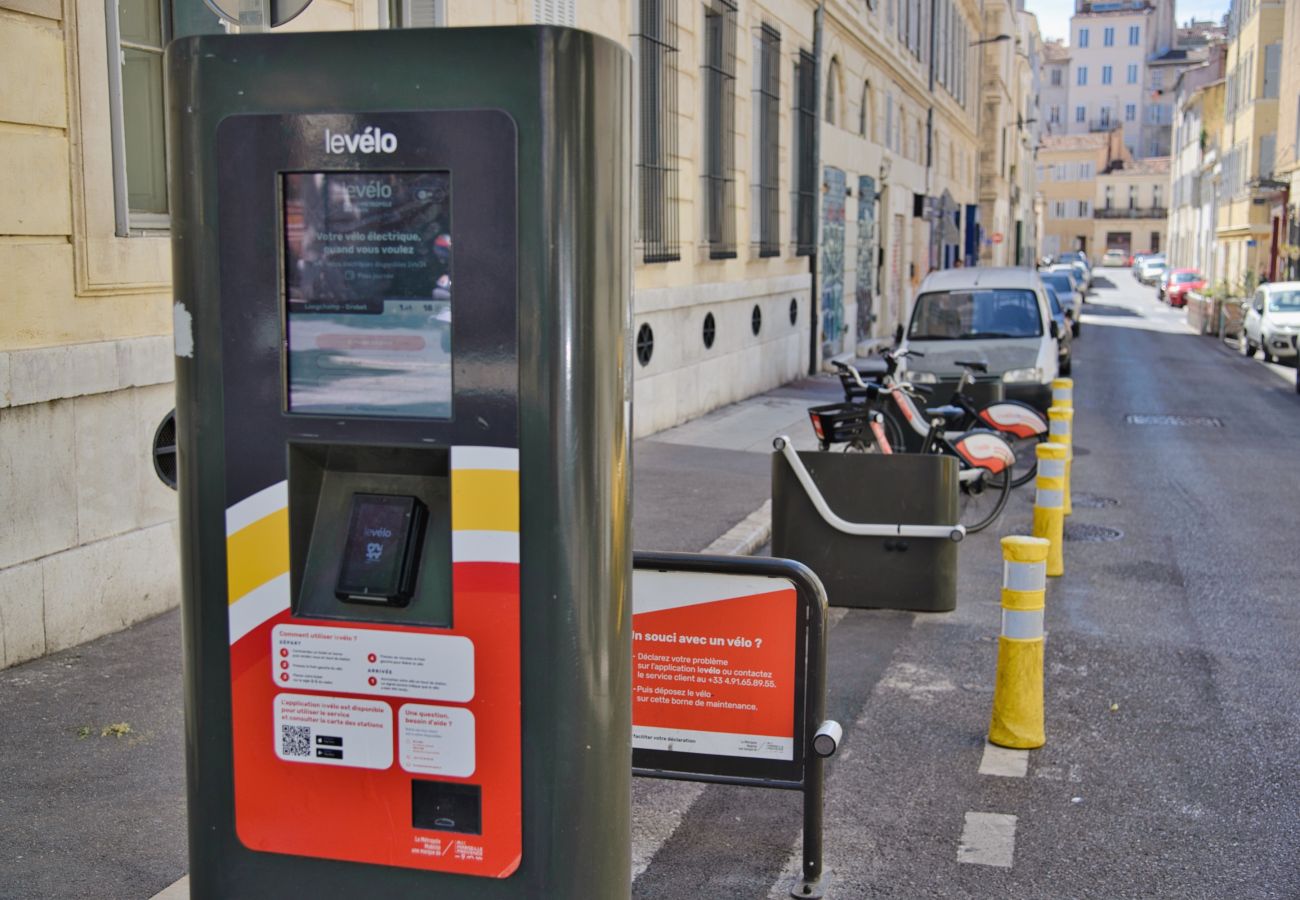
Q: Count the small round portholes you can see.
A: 5